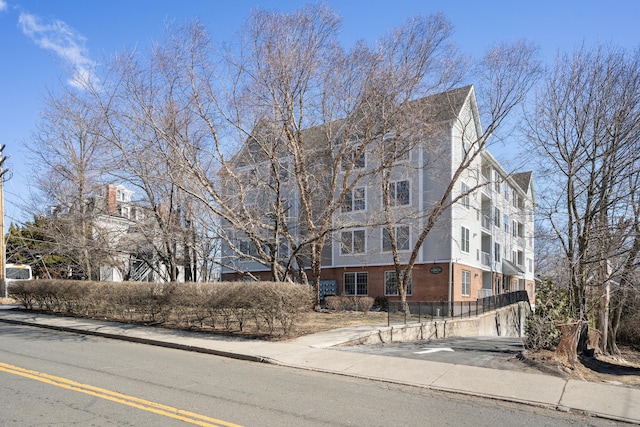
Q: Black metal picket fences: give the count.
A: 1